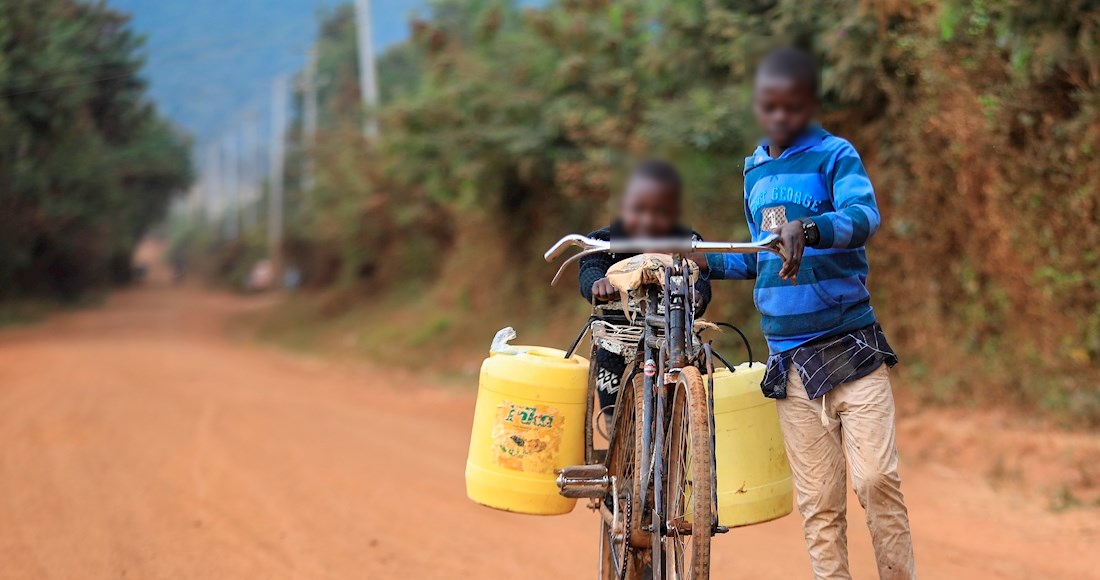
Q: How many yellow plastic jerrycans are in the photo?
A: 2